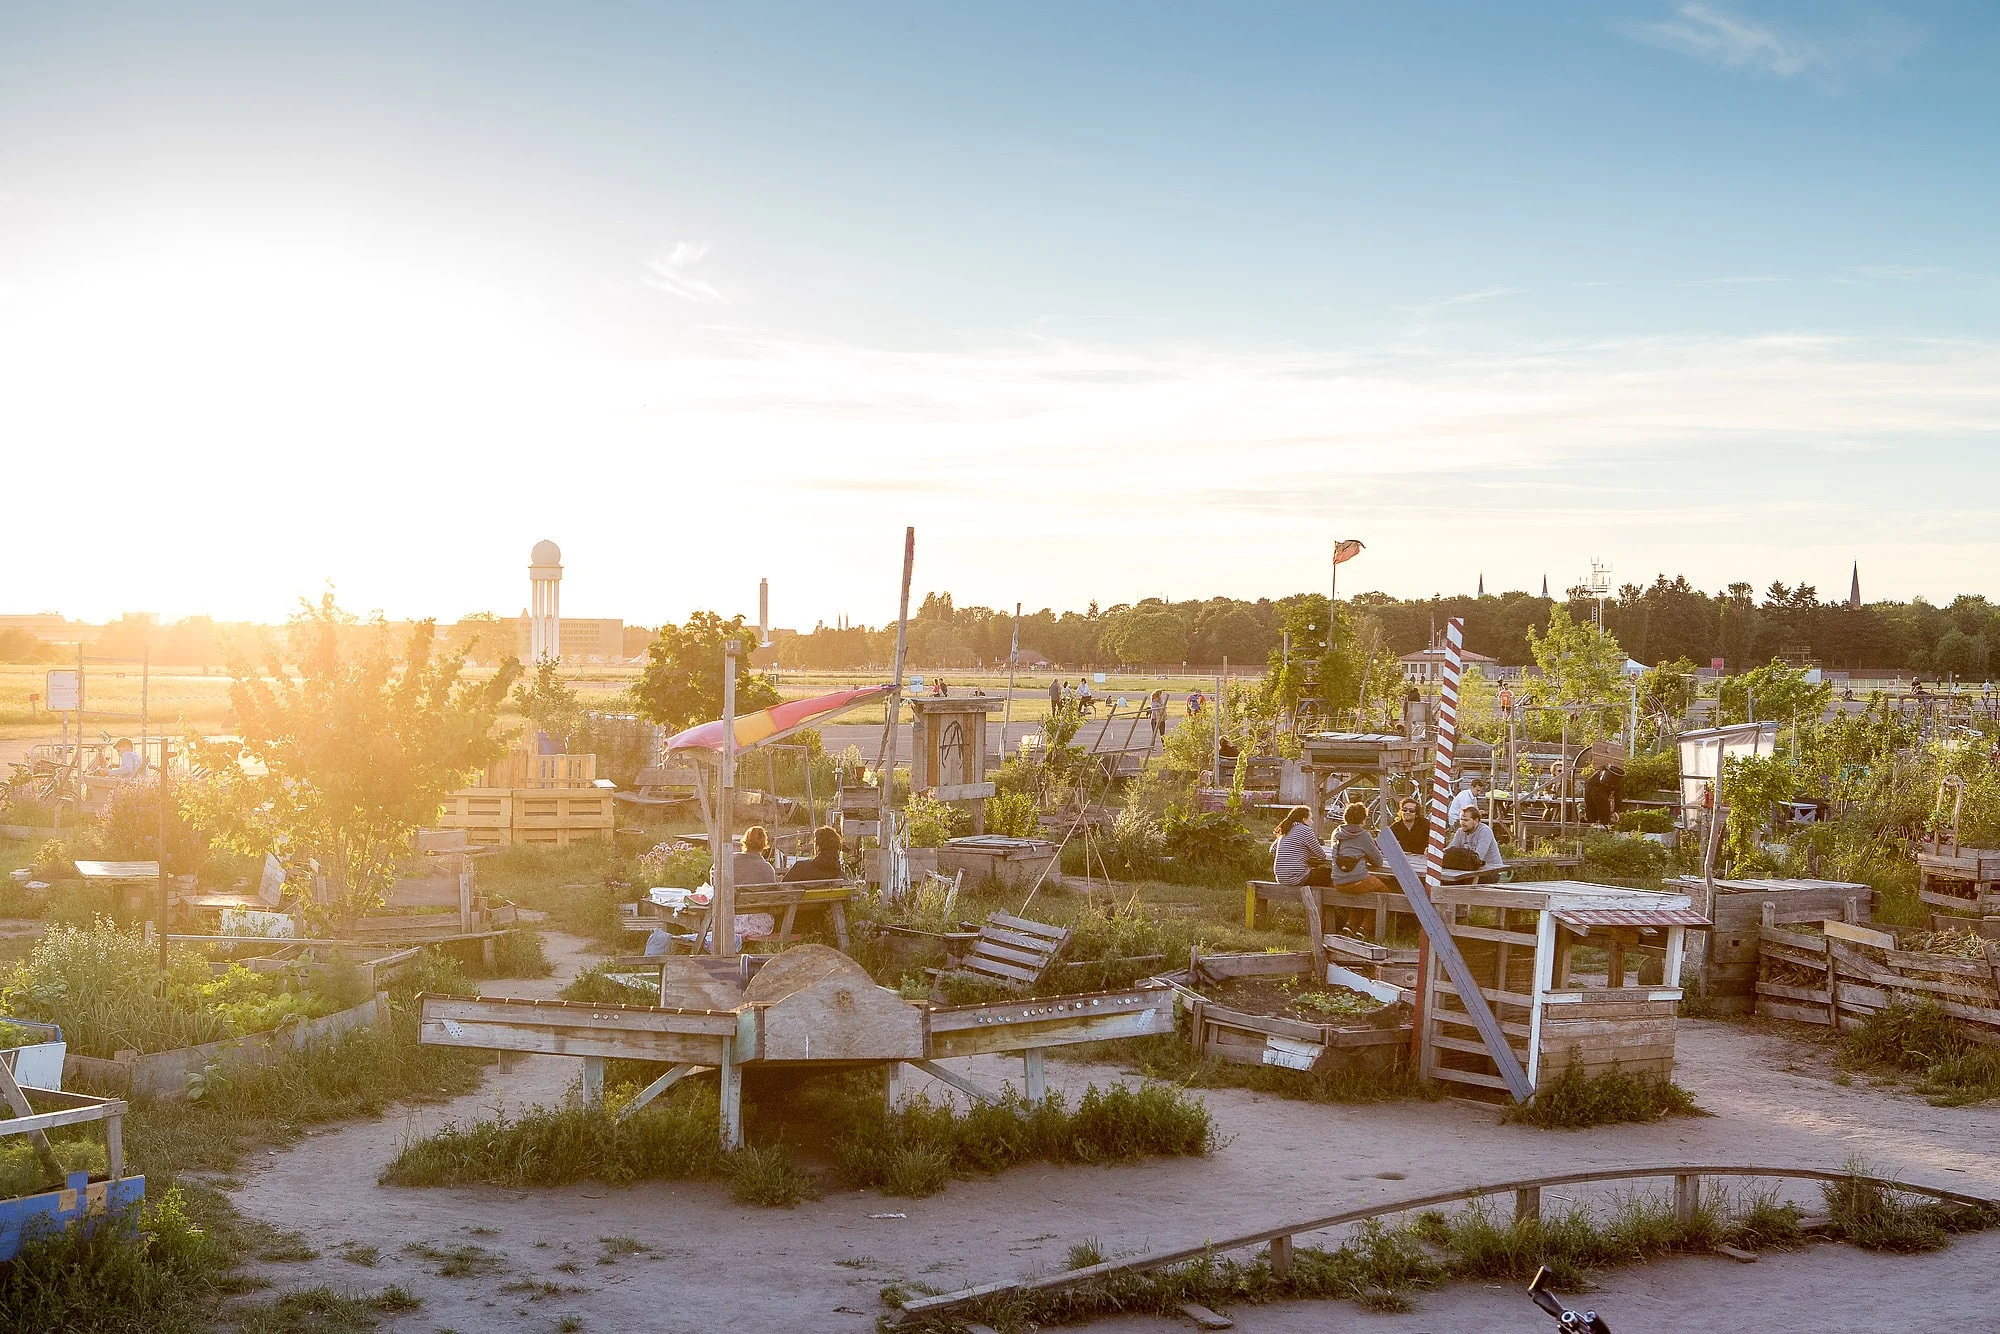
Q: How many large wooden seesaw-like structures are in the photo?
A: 1